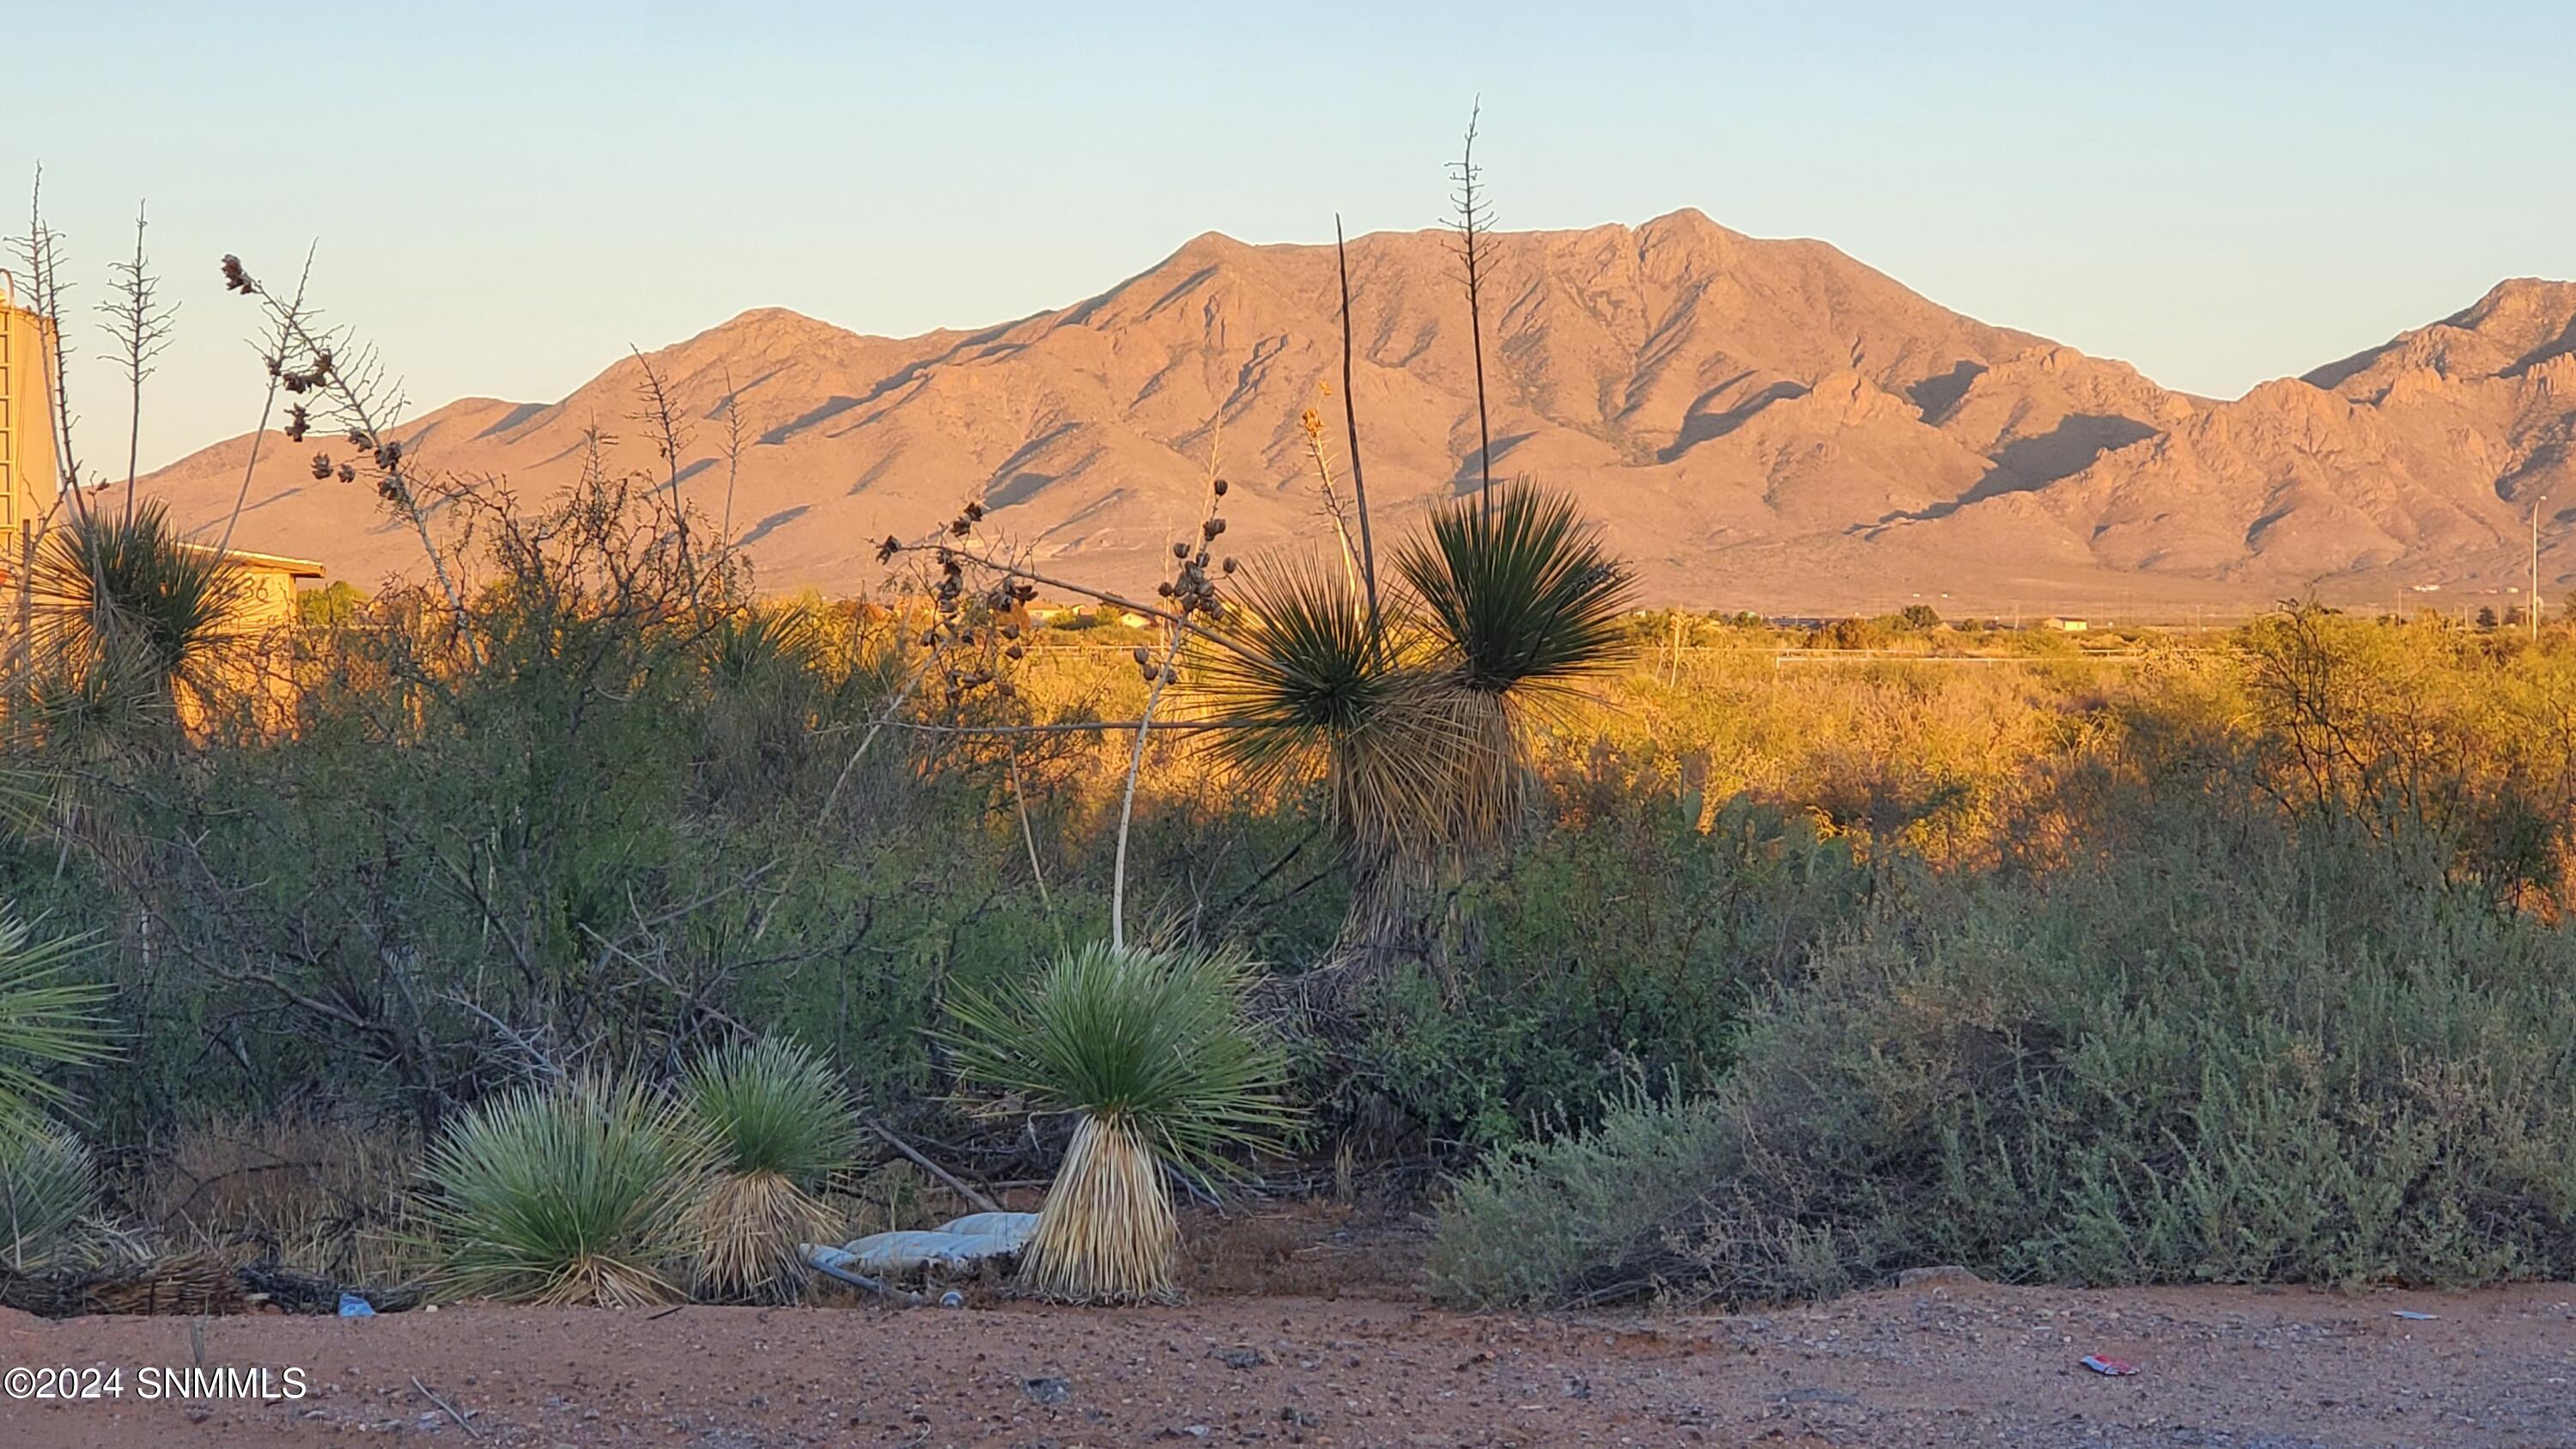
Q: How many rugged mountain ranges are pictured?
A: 1